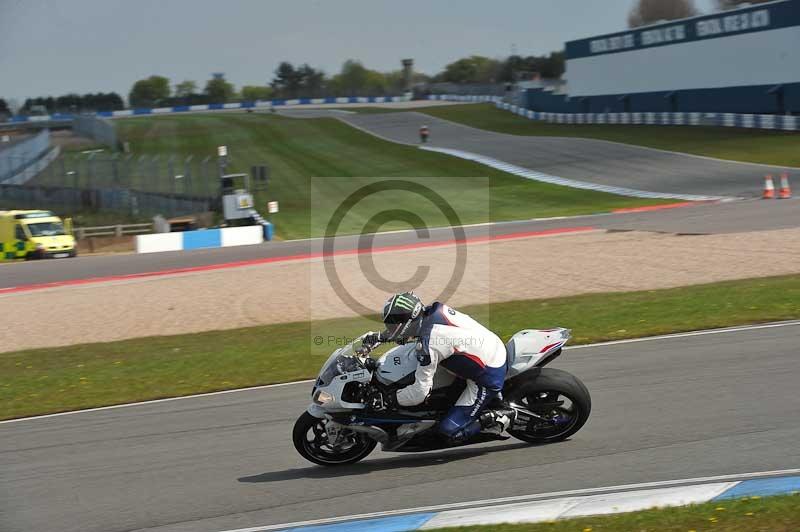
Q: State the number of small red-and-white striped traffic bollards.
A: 2